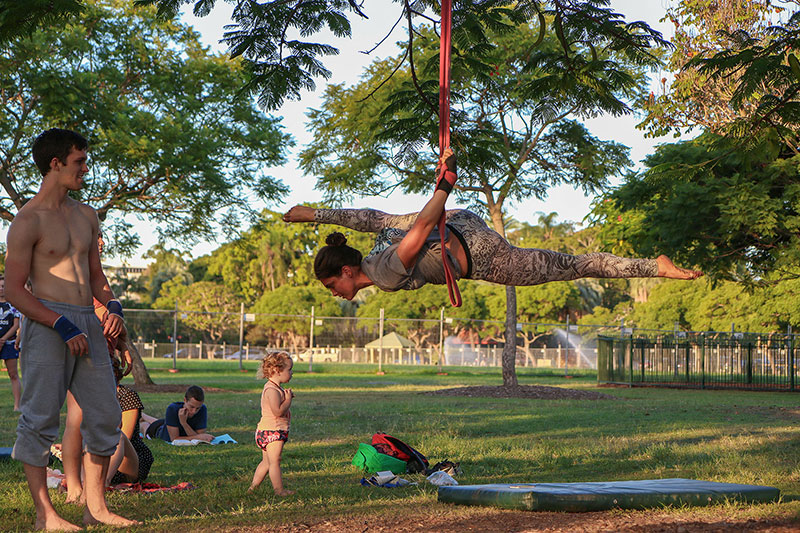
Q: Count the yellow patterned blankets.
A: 0